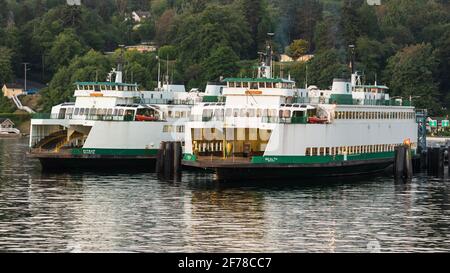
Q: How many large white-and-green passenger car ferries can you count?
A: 2